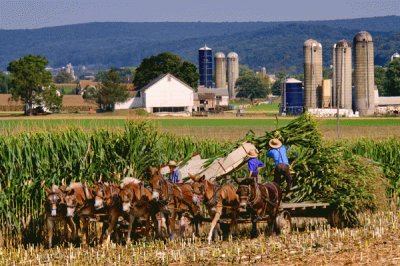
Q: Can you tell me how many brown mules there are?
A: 7